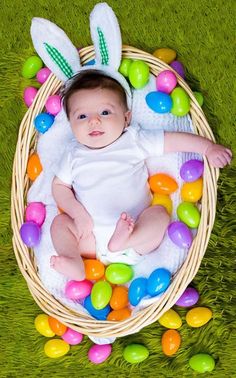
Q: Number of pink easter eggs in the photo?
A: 8